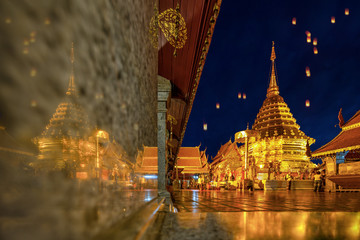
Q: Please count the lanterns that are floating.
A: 13